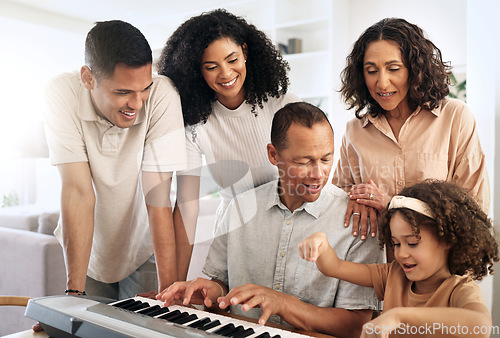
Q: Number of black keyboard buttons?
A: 15